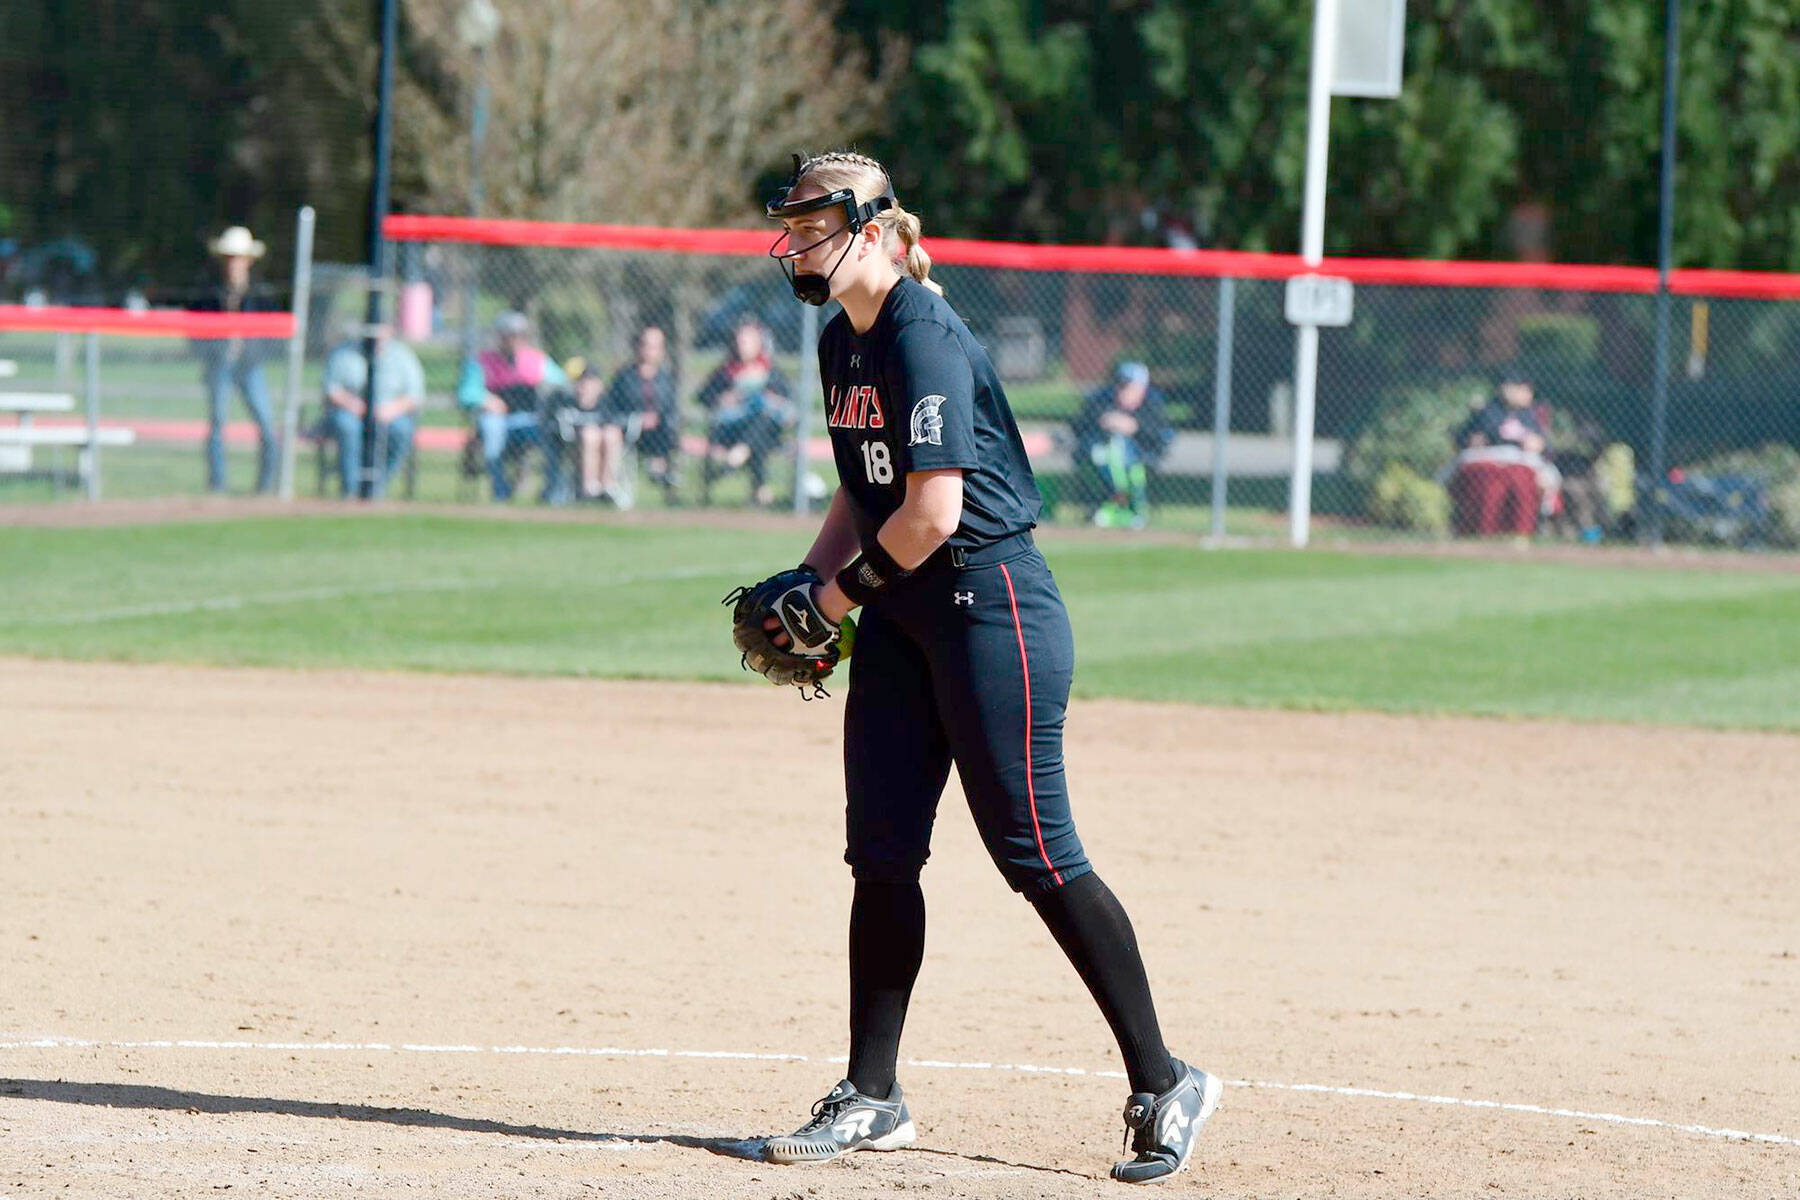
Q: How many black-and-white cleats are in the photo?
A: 2